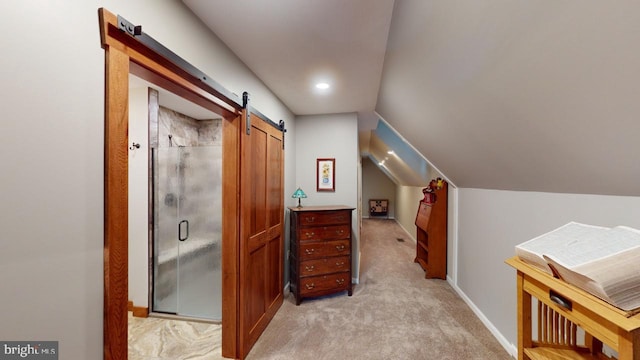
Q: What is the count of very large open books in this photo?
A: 1